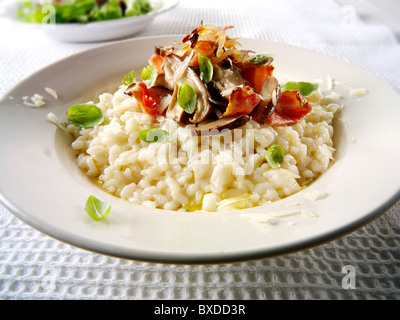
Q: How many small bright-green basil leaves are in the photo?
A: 10